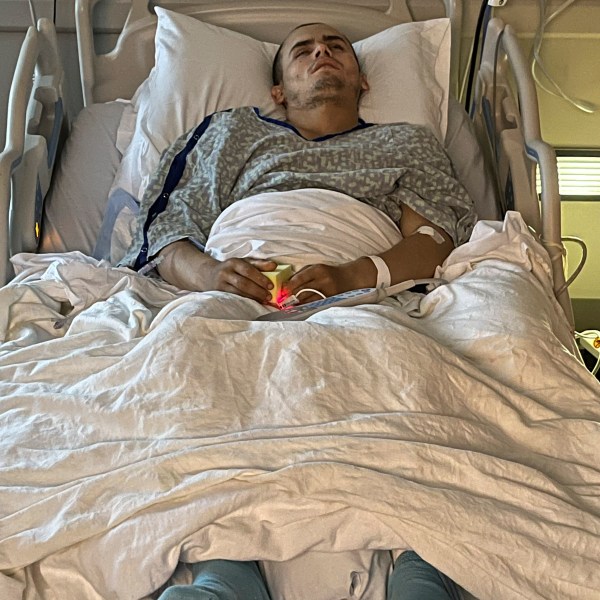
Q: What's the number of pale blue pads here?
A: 1